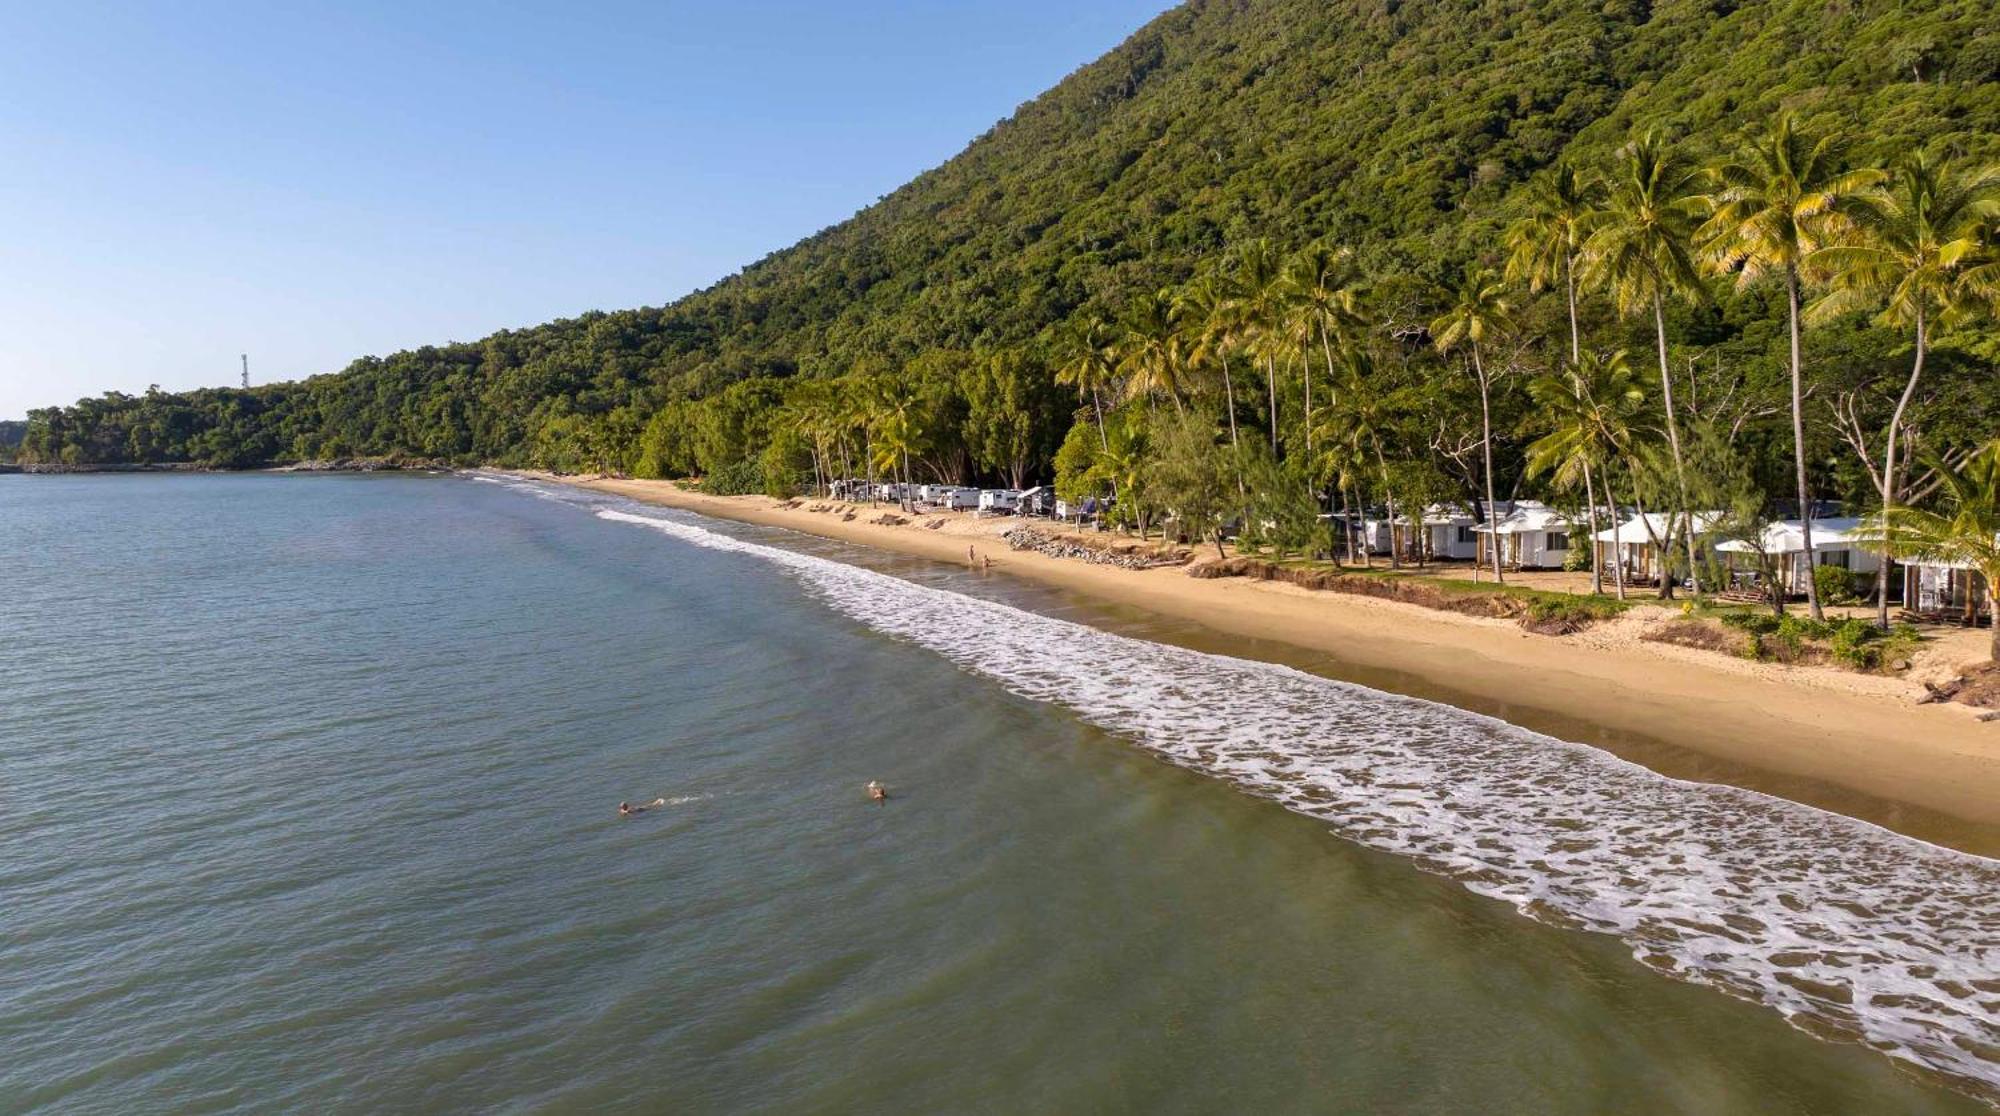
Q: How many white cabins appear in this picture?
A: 5